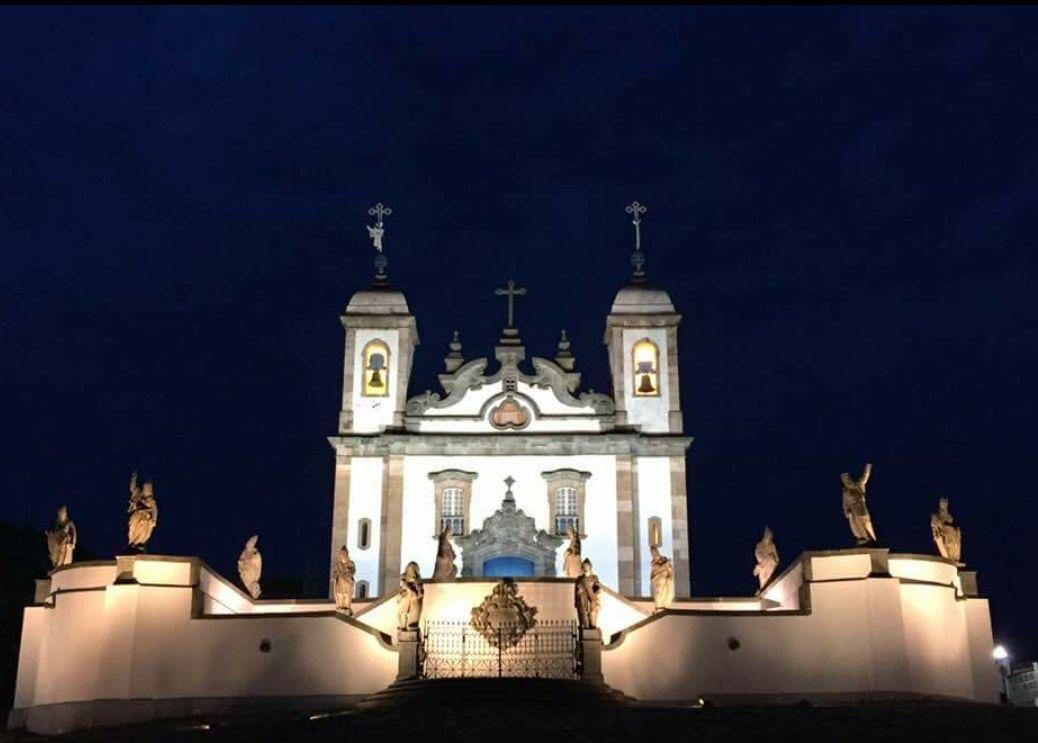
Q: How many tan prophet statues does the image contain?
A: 12